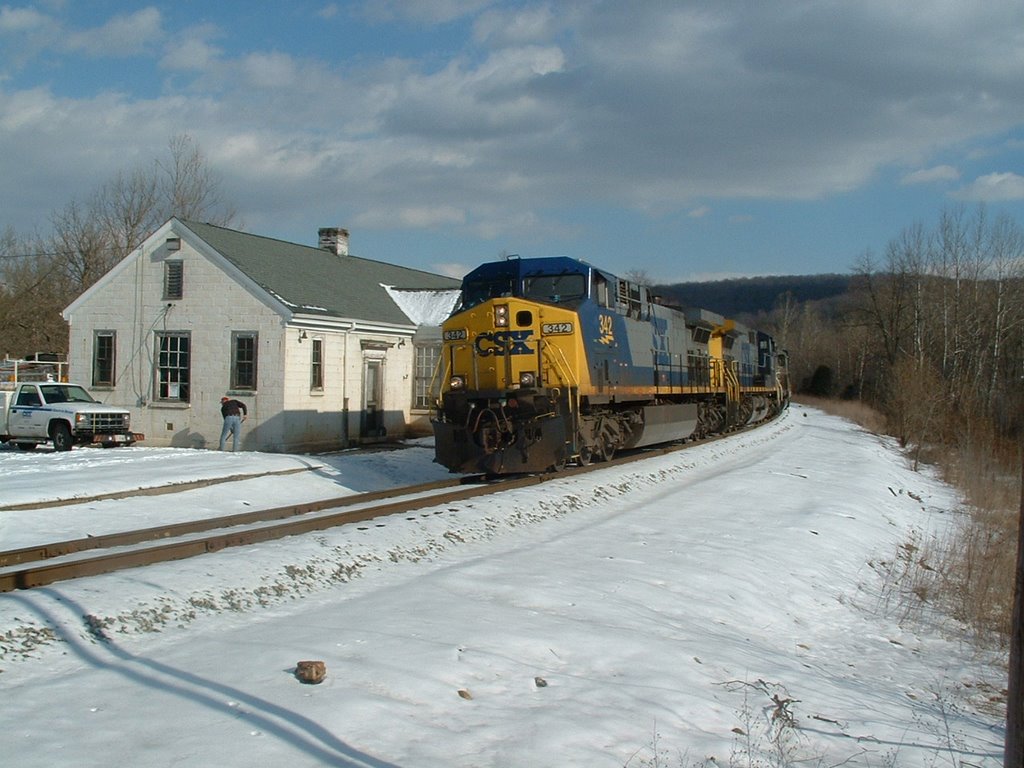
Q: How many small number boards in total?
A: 2